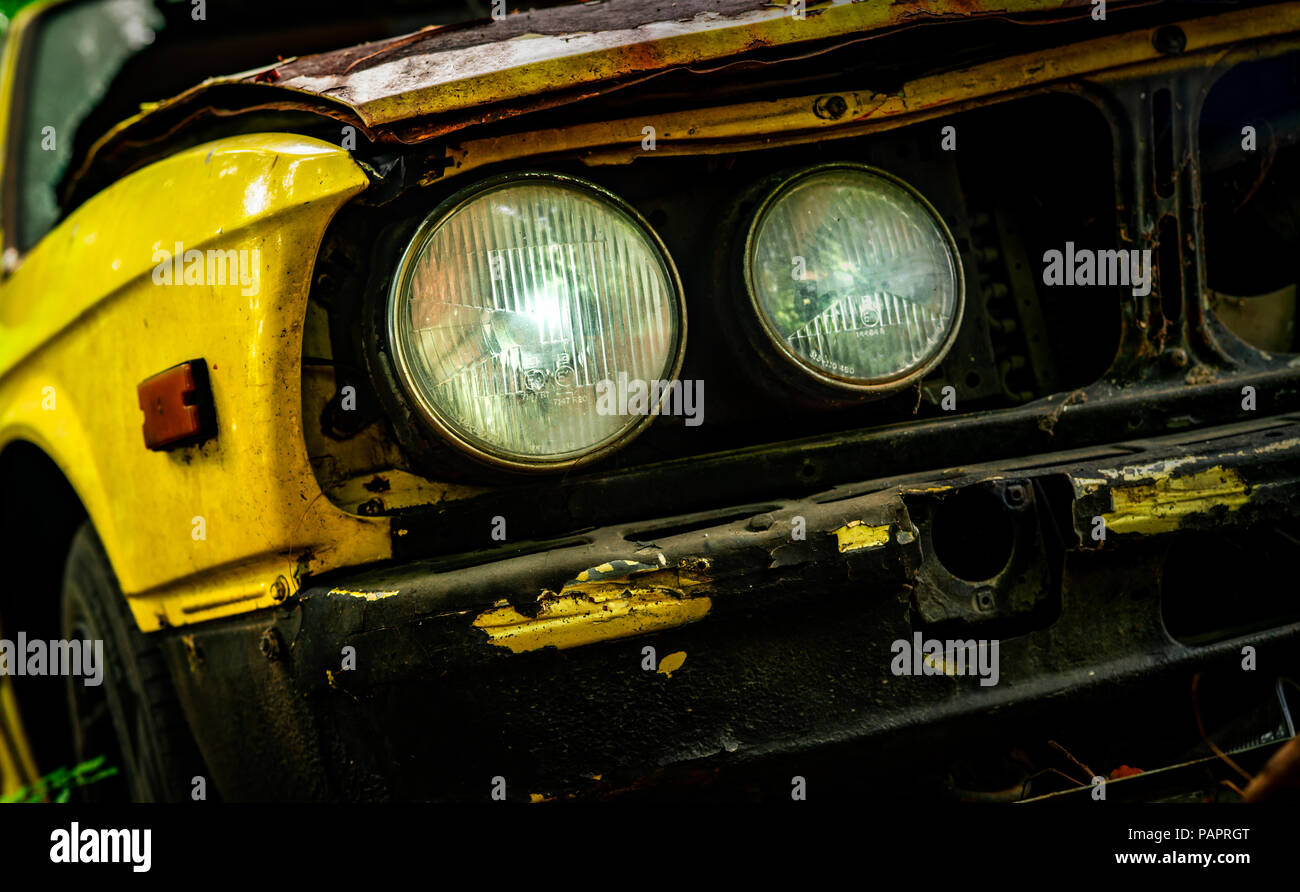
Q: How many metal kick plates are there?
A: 0